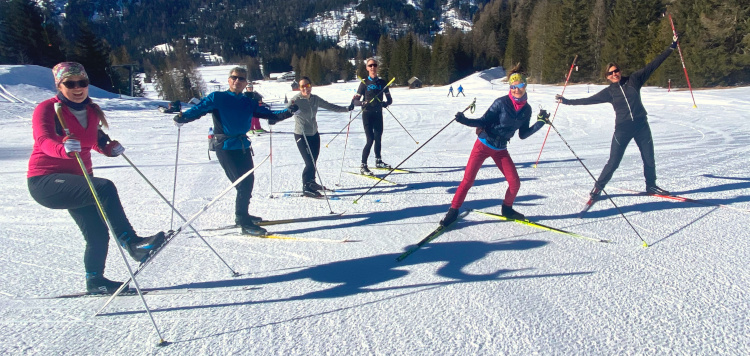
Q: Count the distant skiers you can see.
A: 2